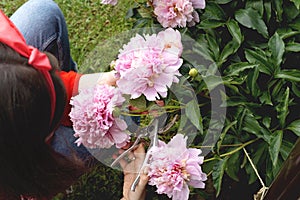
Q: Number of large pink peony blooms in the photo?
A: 4